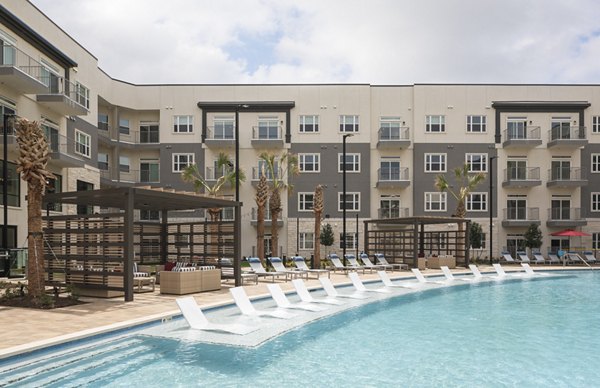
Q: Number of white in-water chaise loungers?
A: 12